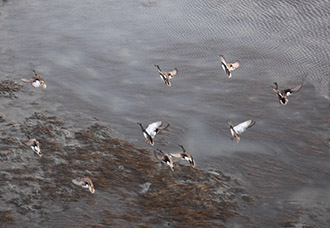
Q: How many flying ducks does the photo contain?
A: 10